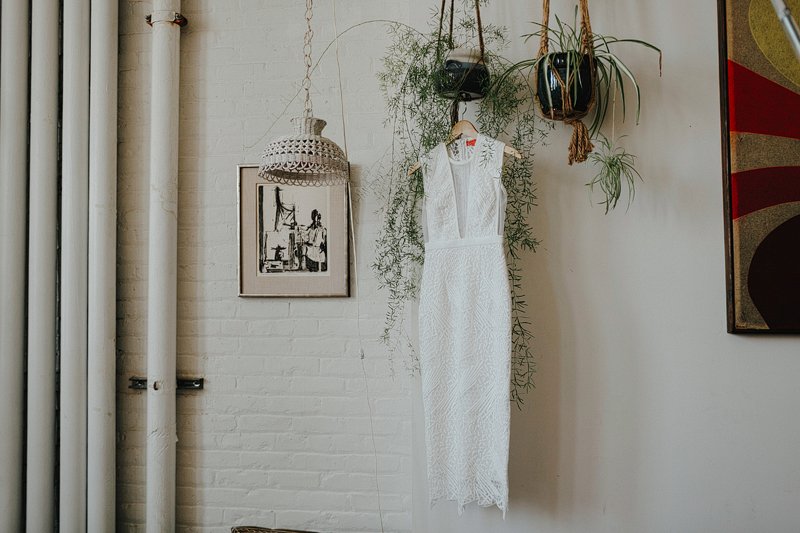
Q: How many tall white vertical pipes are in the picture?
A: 5